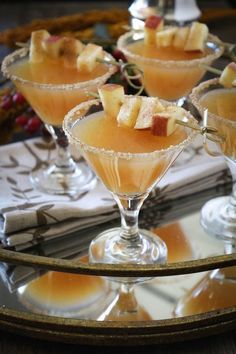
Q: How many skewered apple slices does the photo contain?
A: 13